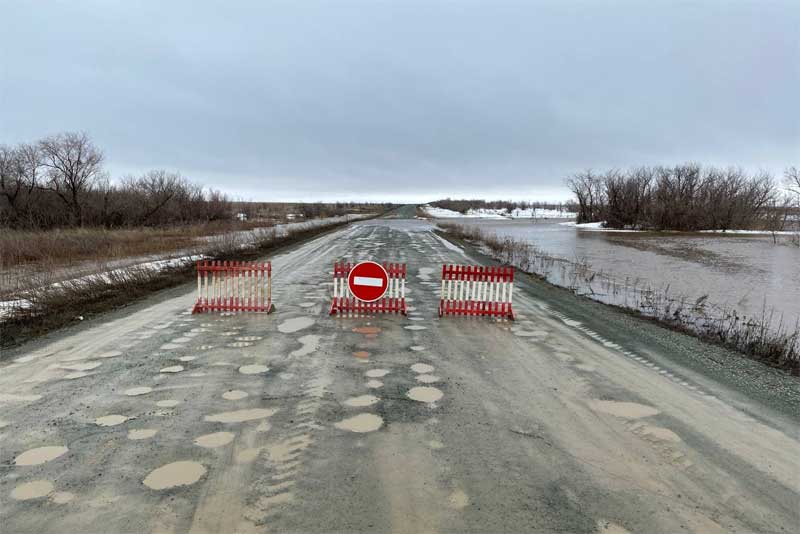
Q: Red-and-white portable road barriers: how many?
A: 3